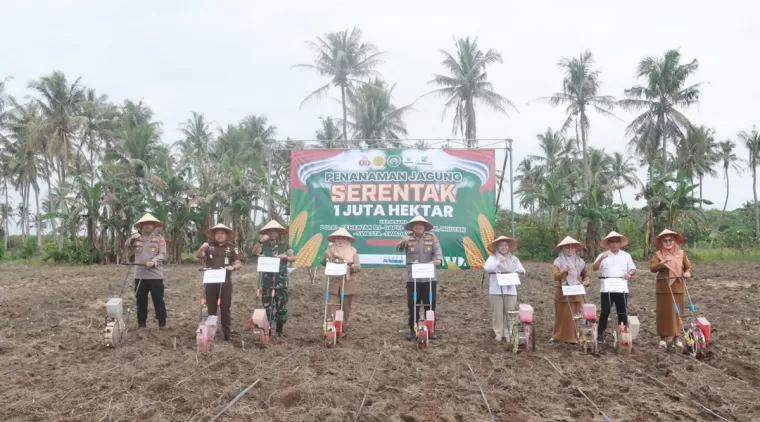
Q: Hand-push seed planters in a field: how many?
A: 9